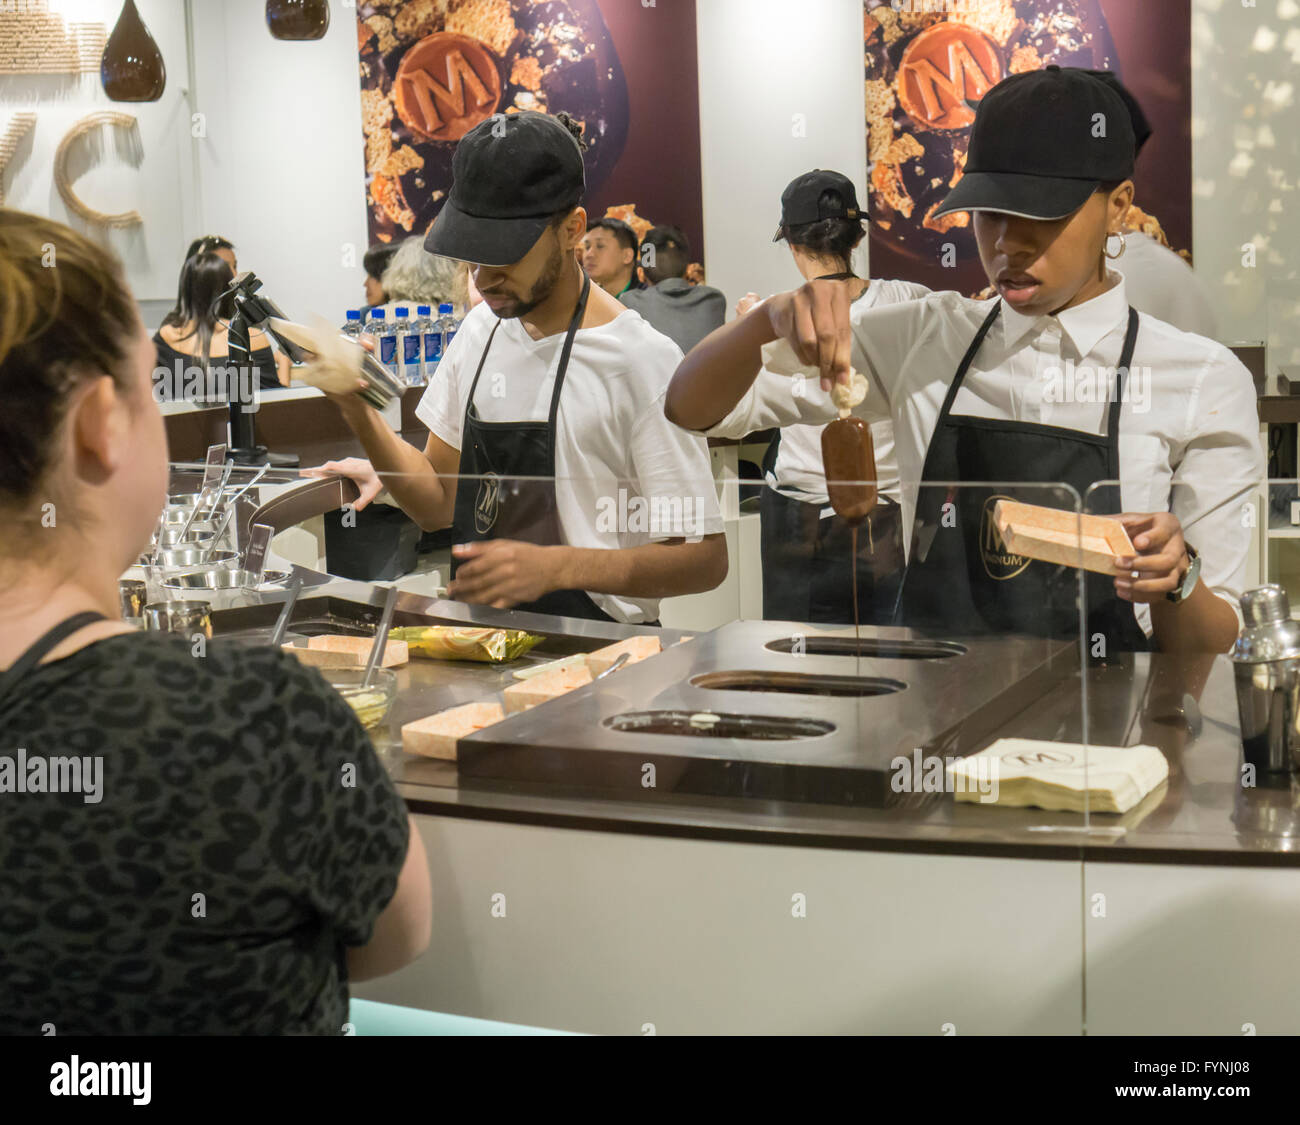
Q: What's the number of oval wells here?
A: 3